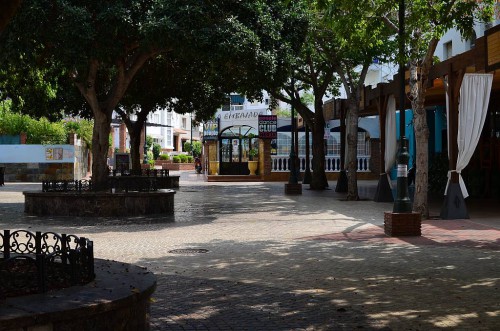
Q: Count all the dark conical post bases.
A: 4